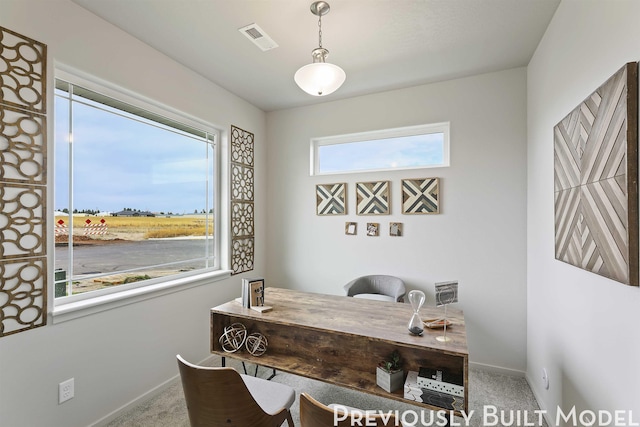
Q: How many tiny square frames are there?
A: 3